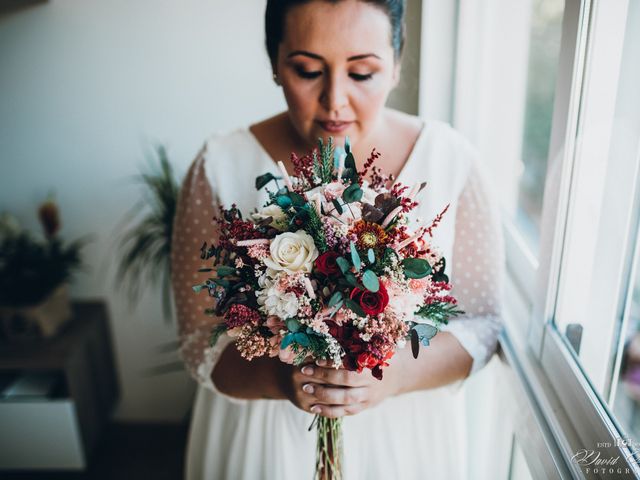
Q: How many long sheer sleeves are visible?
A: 2